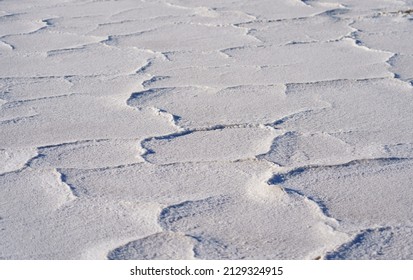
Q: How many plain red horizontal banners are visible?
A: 0